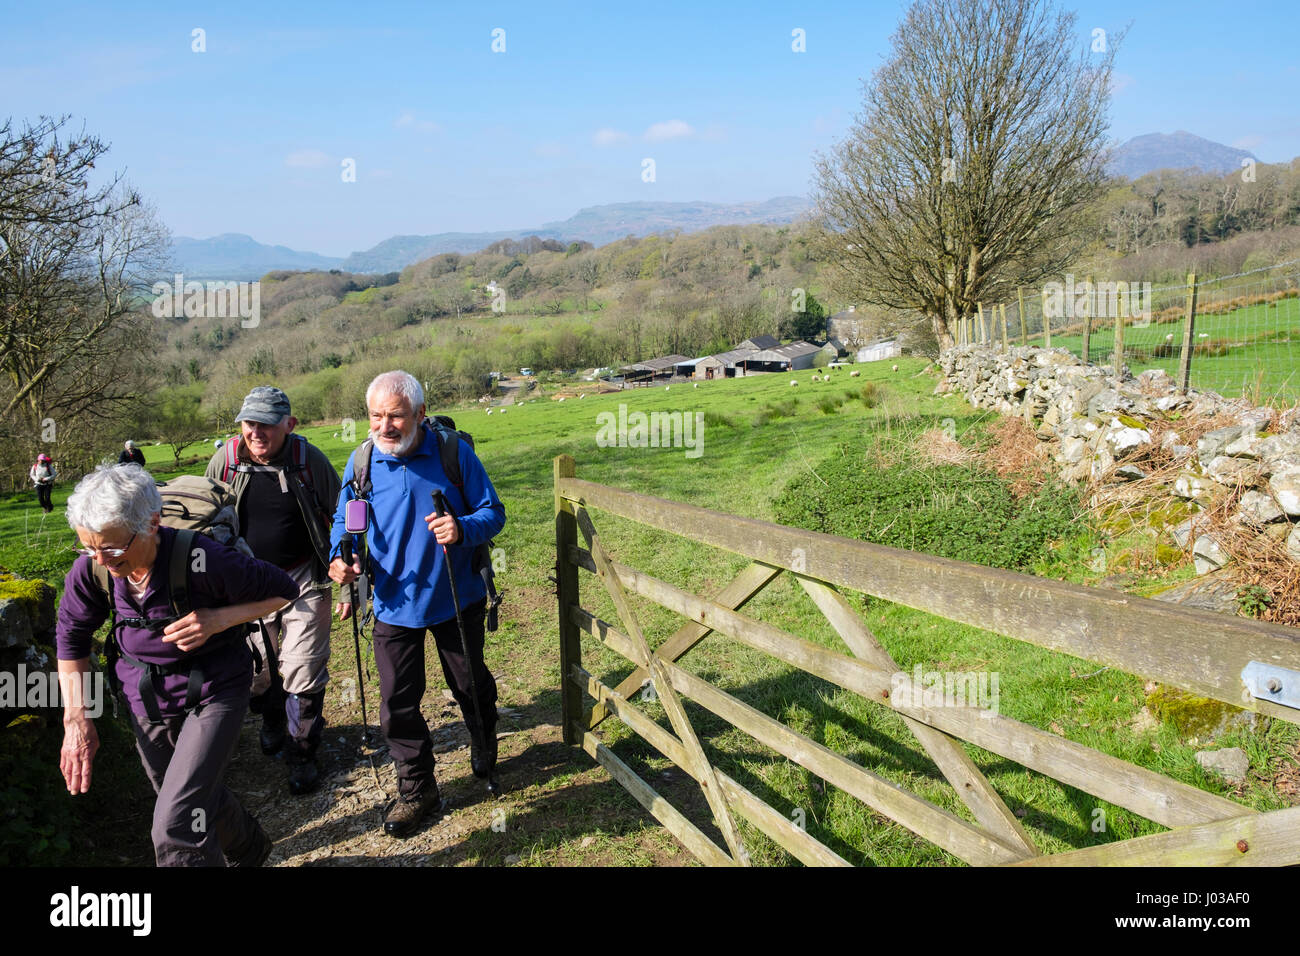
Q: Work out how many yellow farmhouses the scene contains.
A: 0